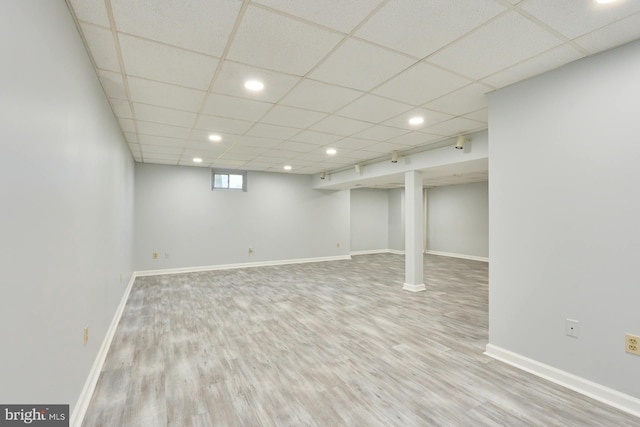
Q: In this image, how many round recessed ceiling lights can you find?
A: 7